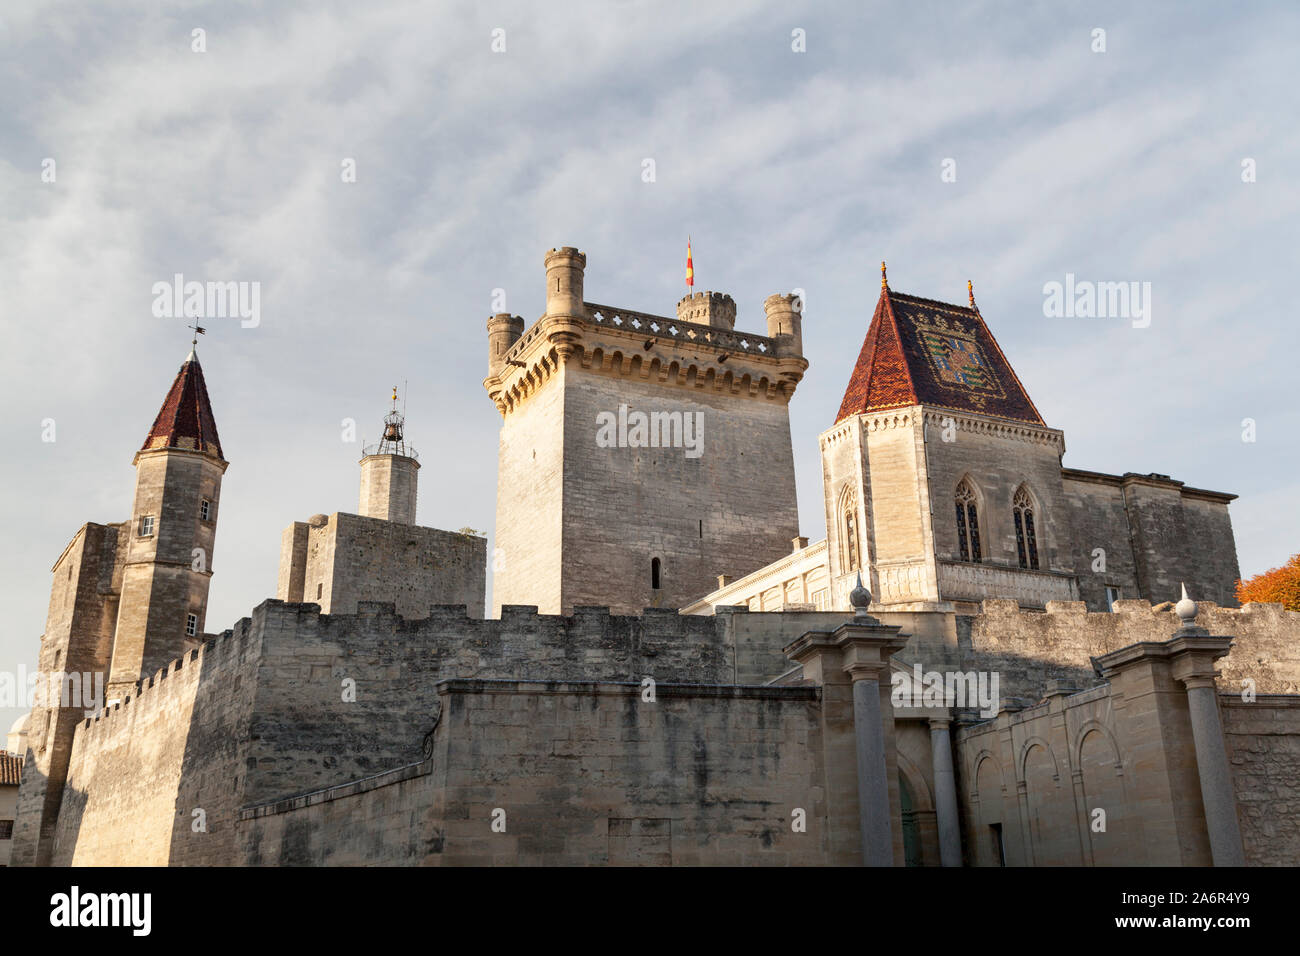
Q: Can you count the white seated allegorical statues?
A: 0